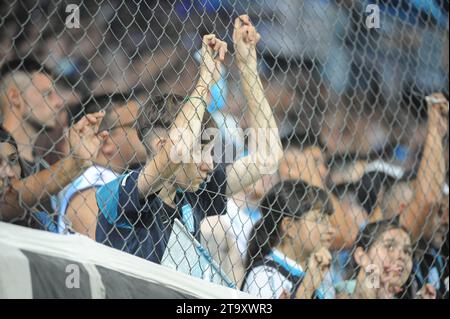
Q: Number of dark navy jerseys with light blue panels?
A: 1